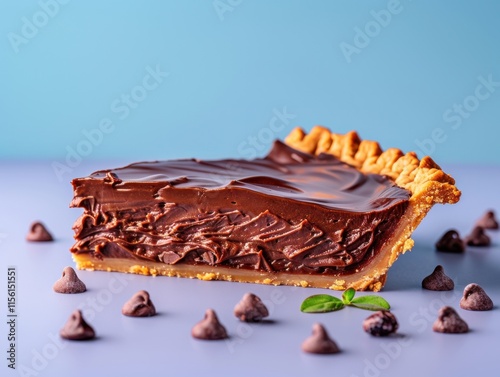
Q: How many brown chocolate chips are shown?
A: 14